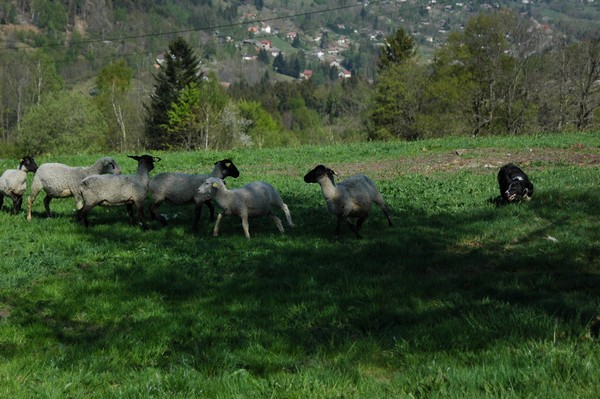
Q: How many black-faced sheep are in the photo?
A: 4